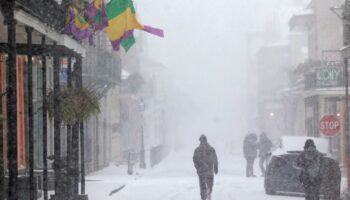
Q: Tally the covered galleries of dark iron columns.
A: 1